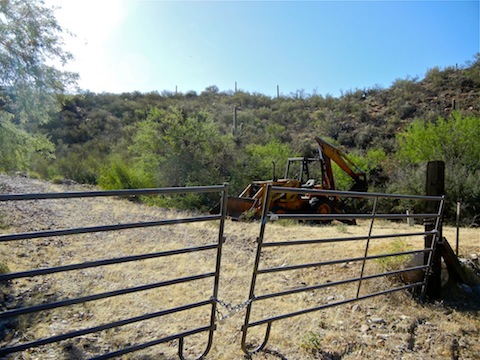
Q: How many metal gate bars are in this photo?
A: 12